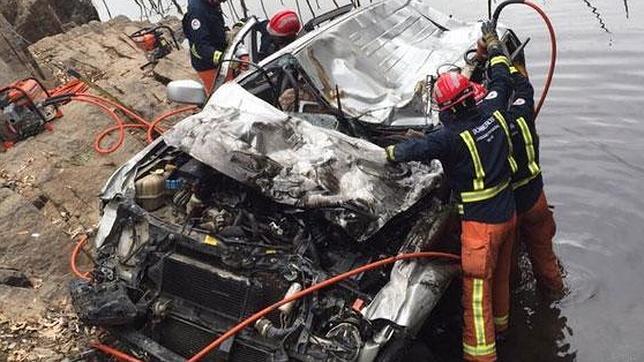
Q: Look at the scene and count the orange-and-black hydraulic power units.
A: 2